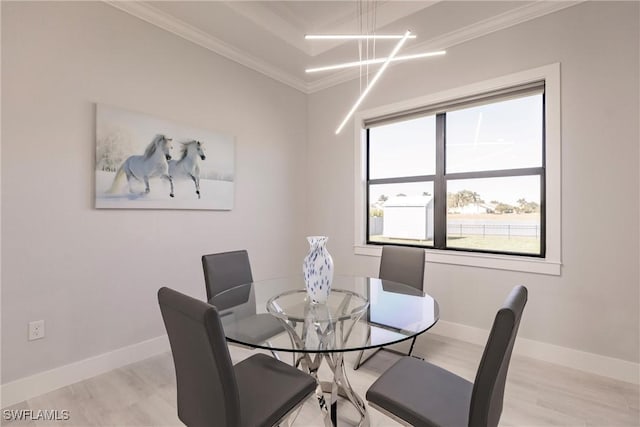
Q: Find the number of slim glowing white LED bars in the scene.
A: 3